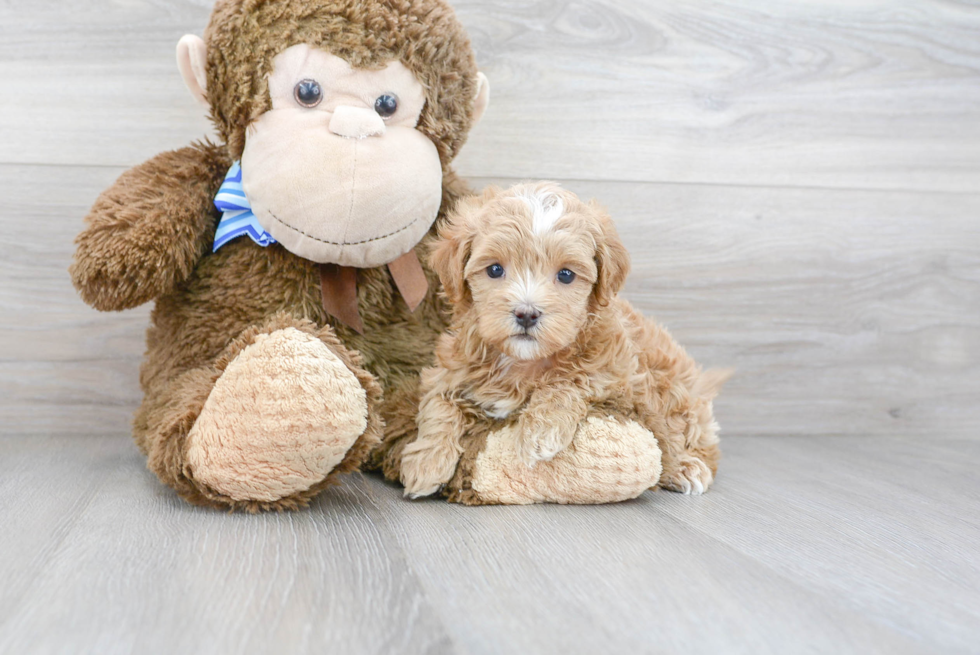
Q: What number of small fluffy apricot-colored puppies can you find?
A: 1